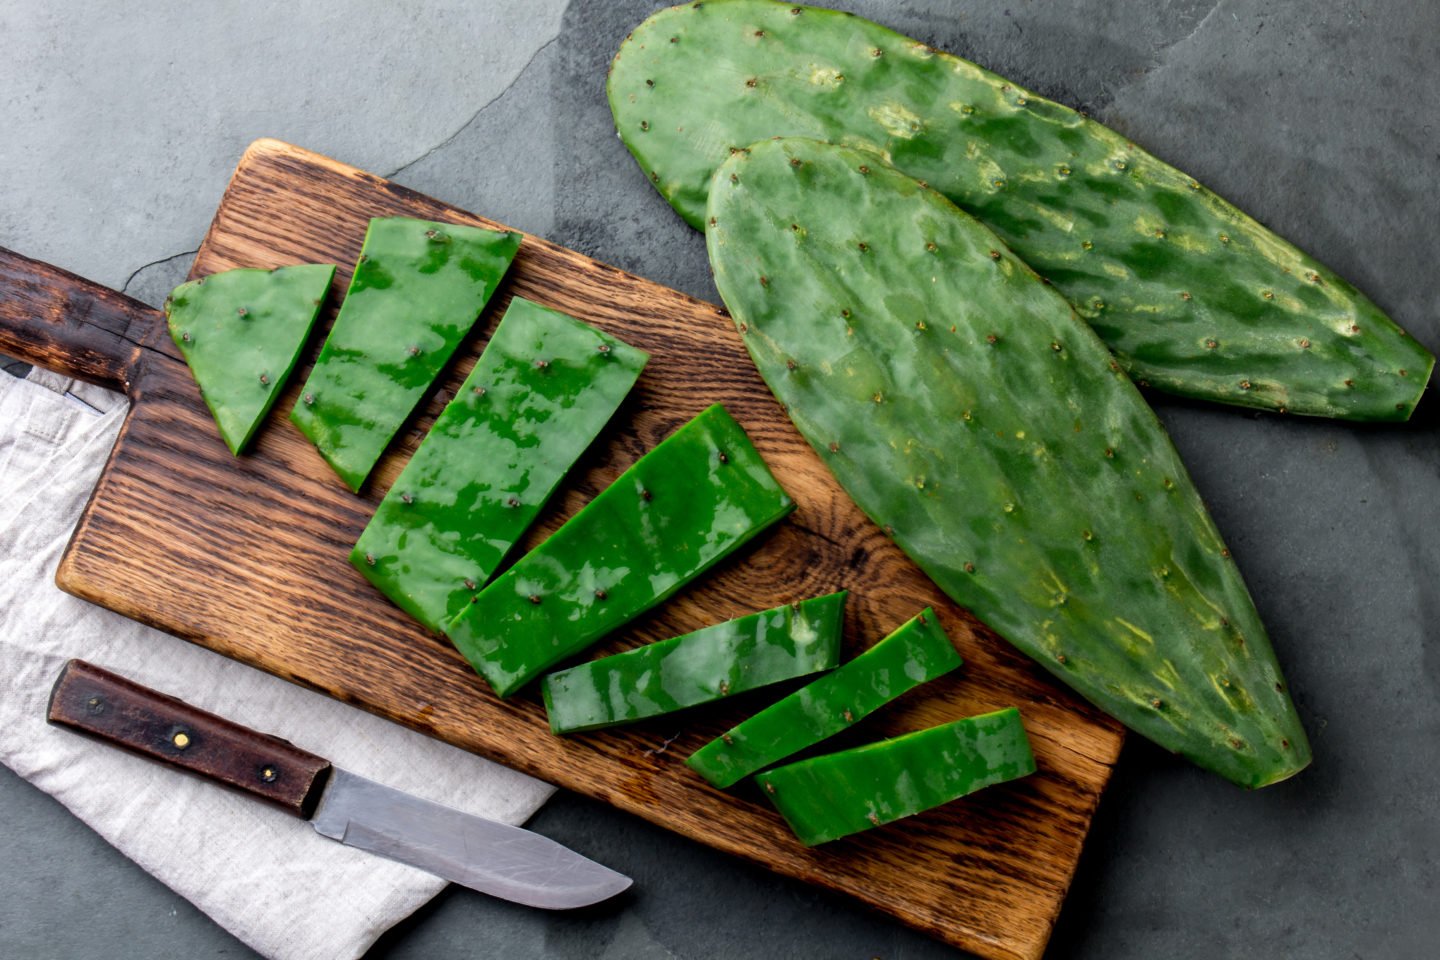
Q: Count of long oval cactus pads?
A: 2